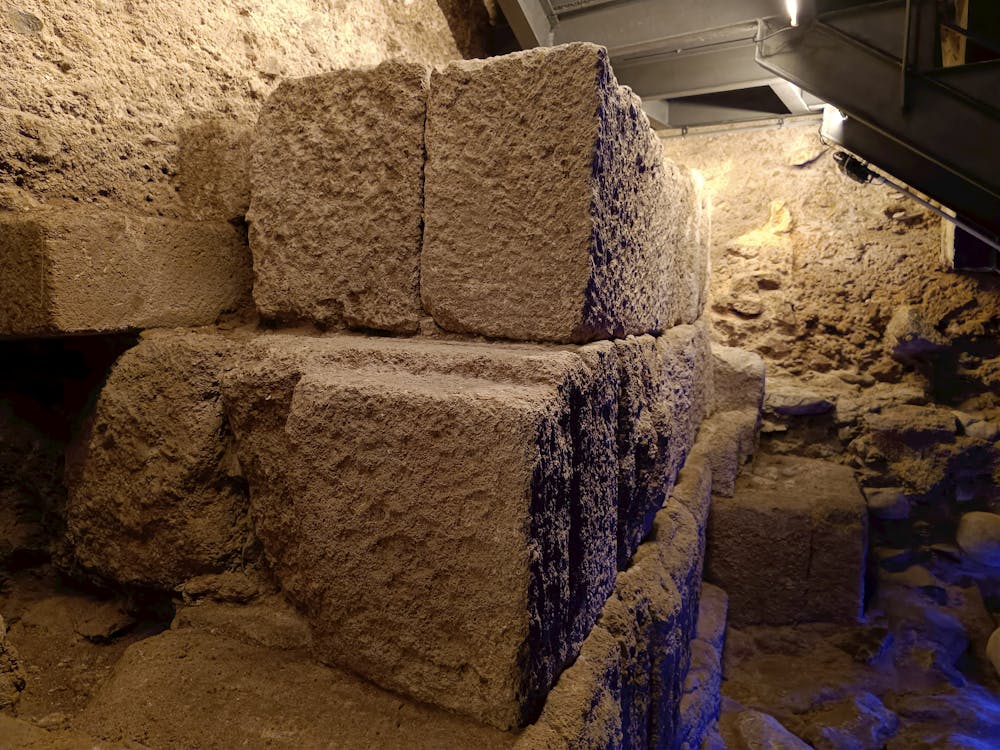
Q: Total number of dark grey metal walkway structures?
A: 1